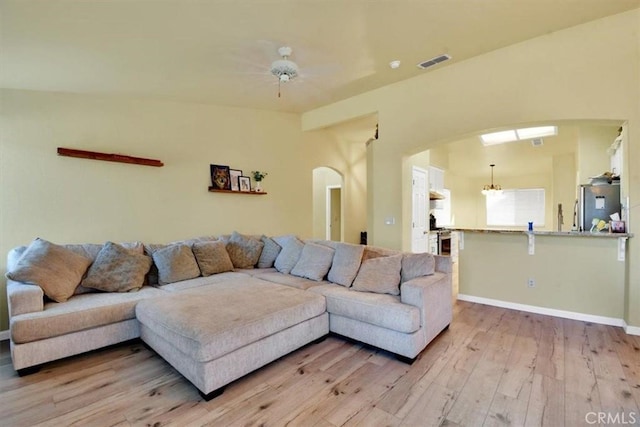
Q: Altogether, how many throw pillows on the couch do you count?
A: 11